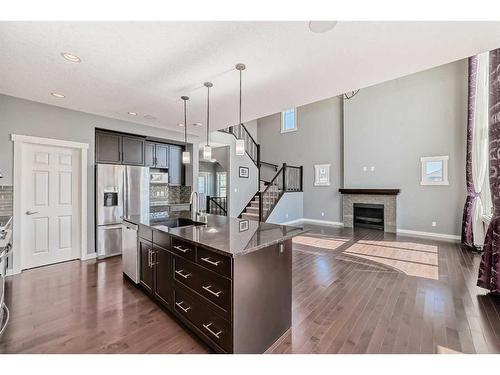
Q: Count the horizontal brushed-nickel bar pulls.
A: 6